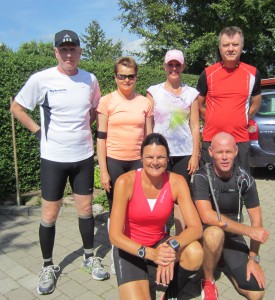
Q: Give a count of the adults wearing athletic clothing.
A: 6